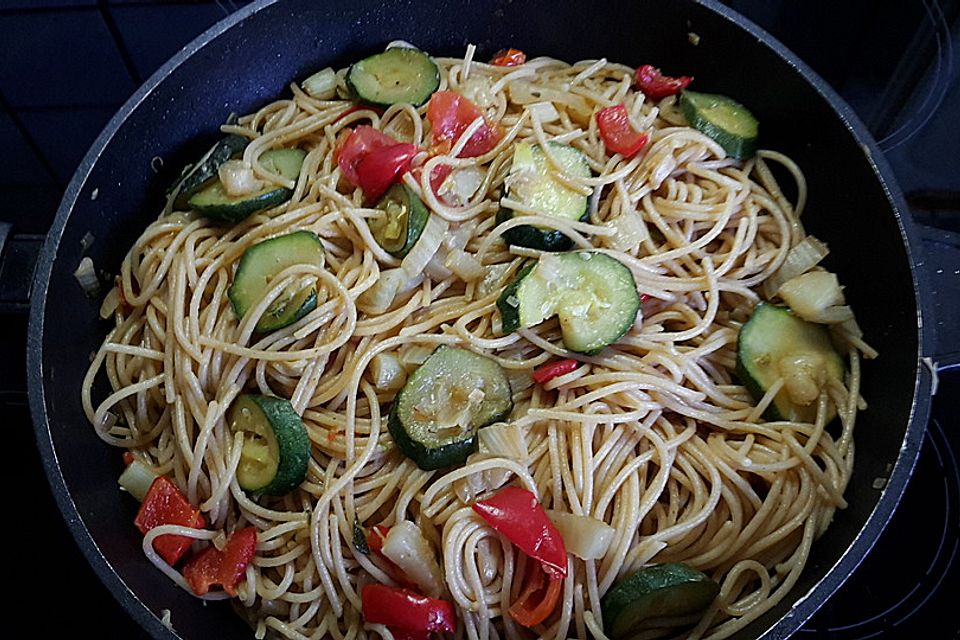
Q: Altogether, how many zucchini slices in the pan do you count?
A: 12